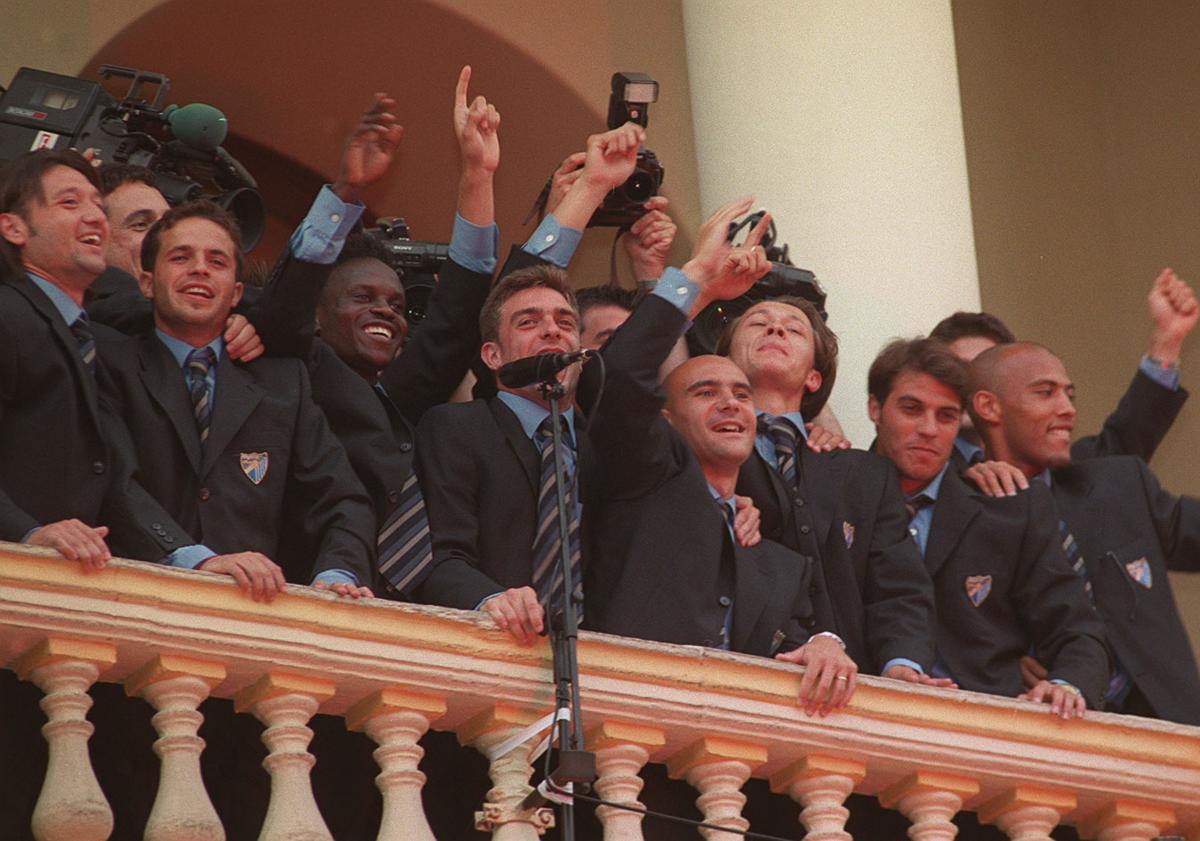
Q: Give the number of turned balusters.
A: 11